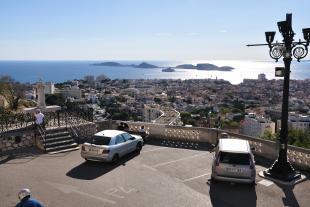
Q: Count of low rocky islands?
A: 3